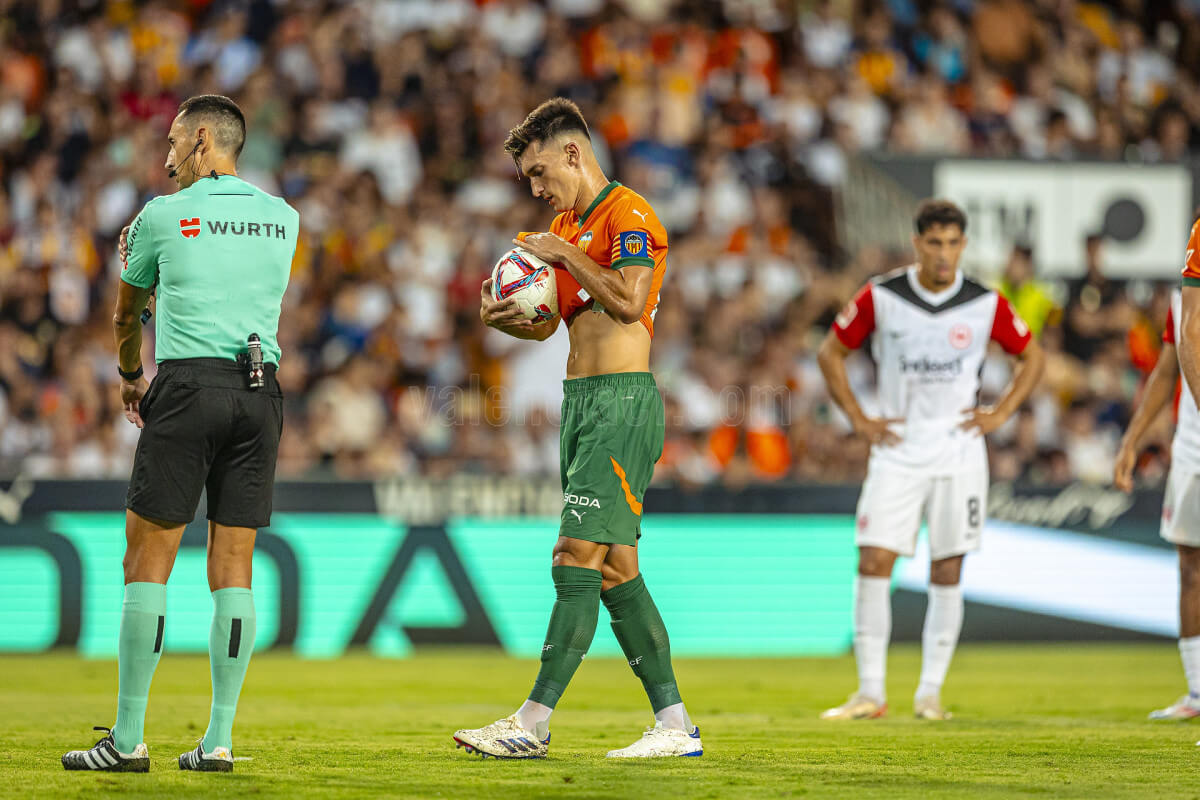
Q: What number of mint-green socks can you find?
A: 2